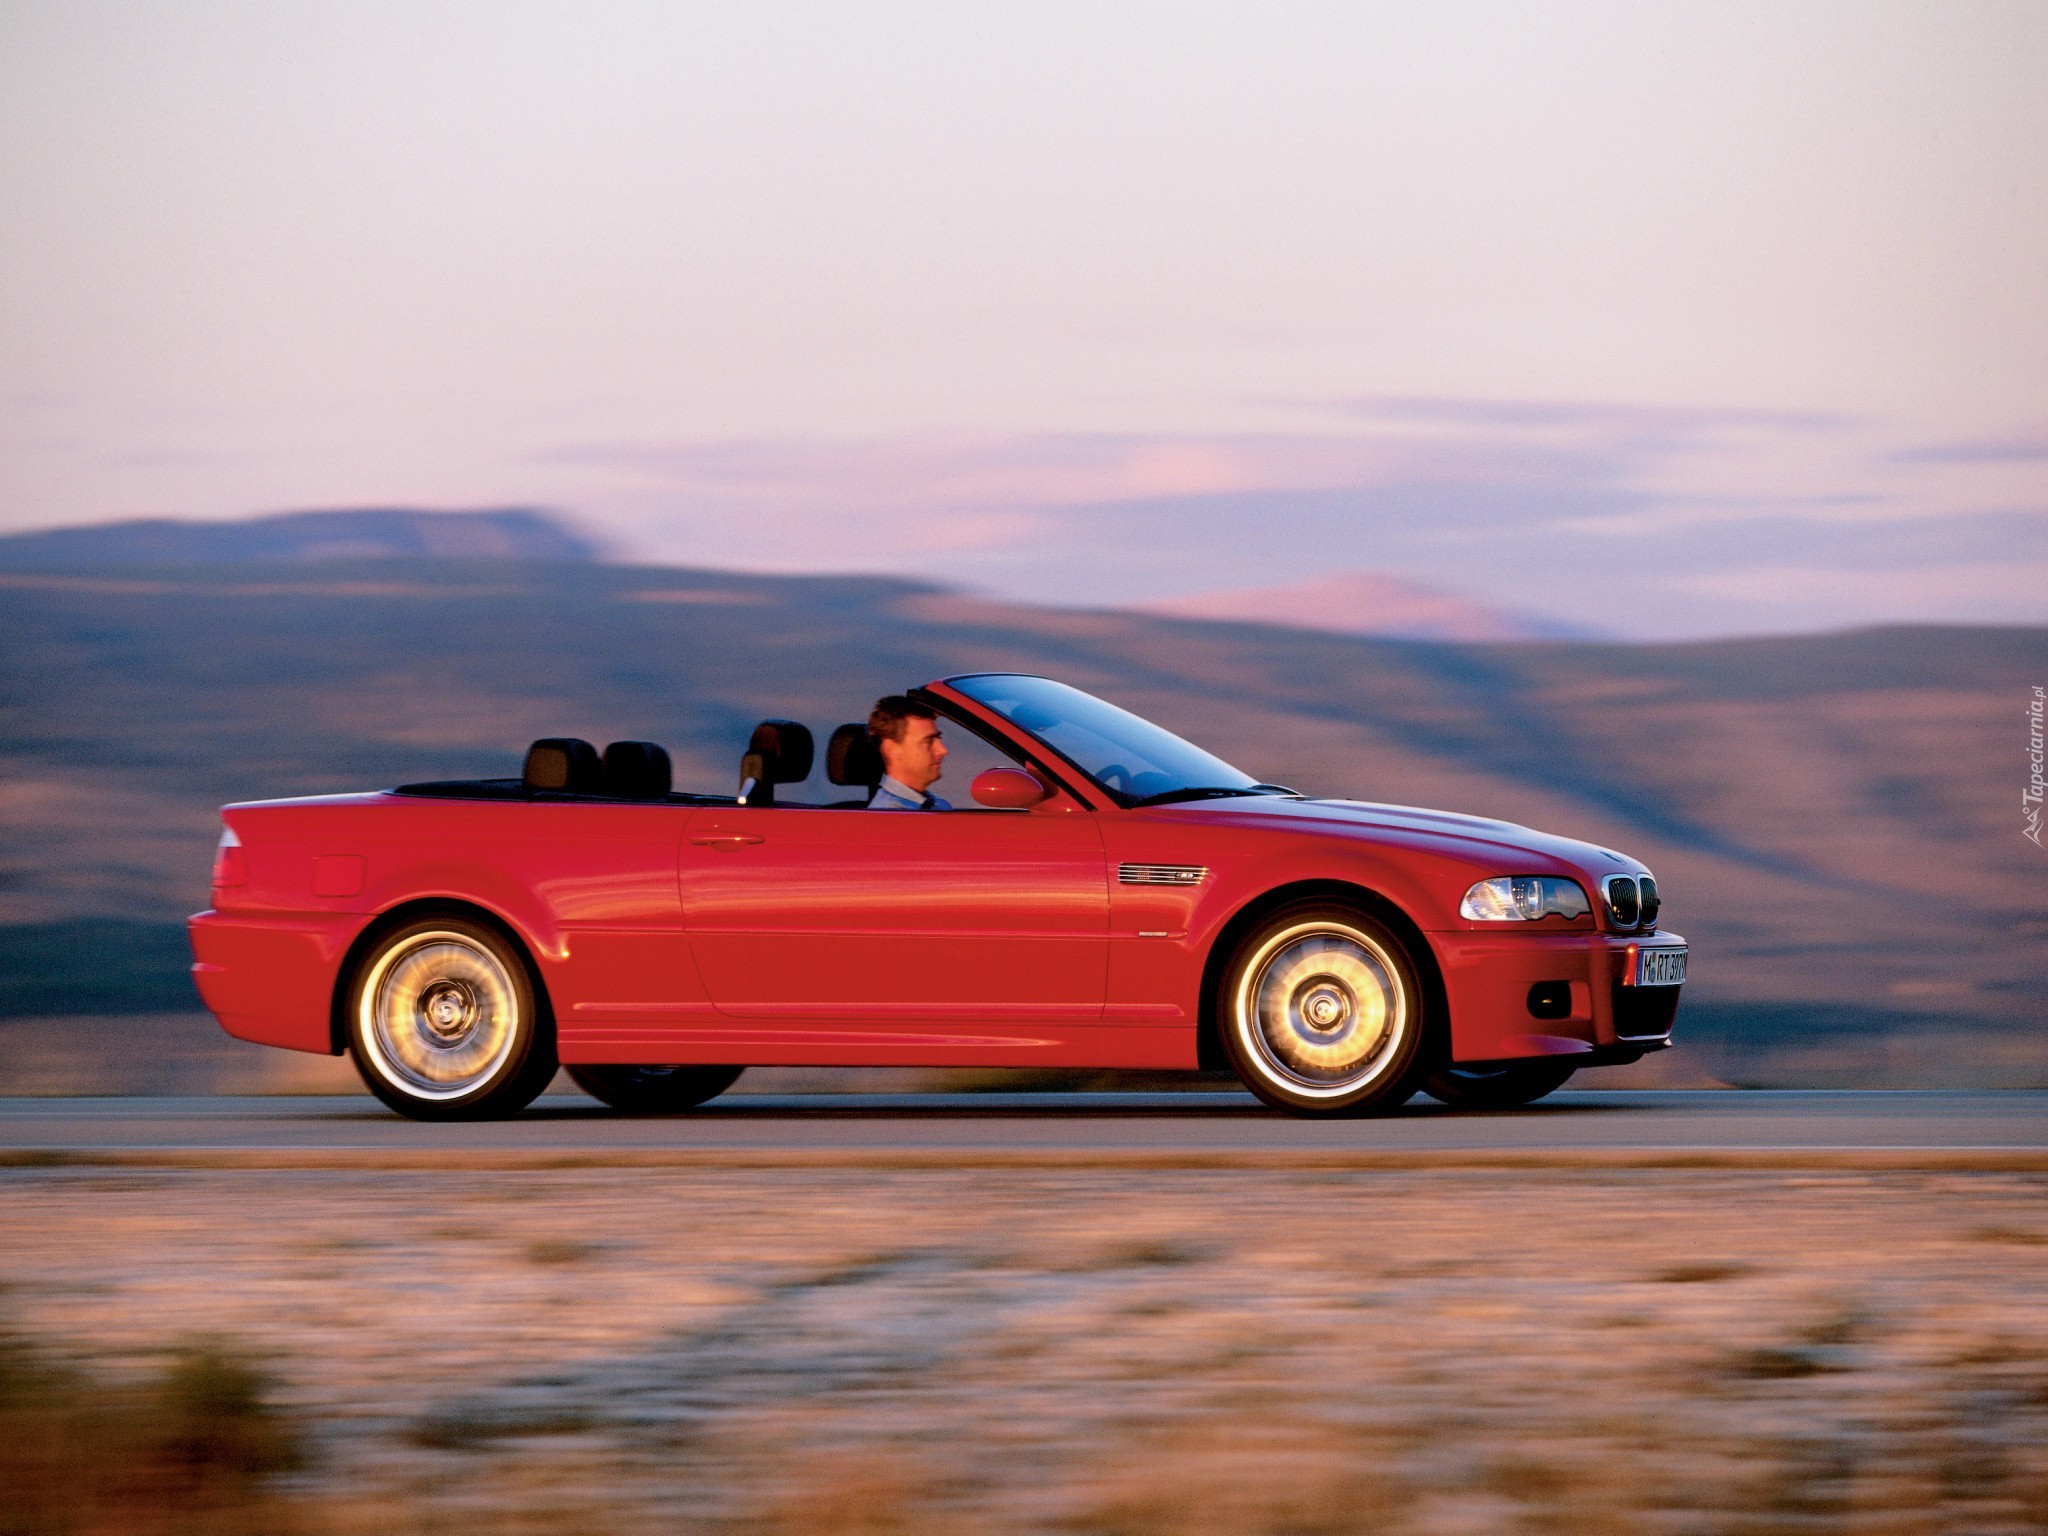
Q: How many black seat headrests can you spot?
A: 4